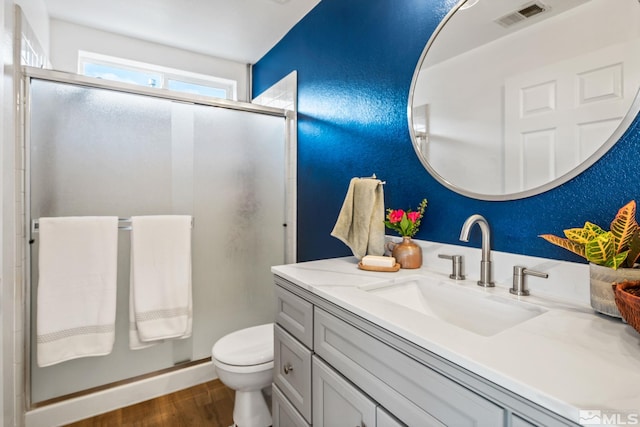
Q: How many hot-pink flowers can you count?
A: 2